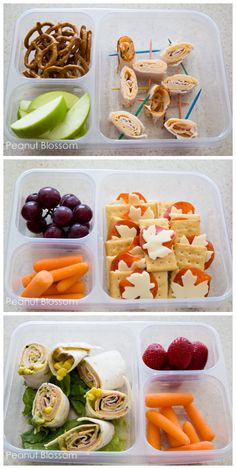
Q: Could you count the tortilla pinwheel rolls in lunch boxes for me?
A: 14